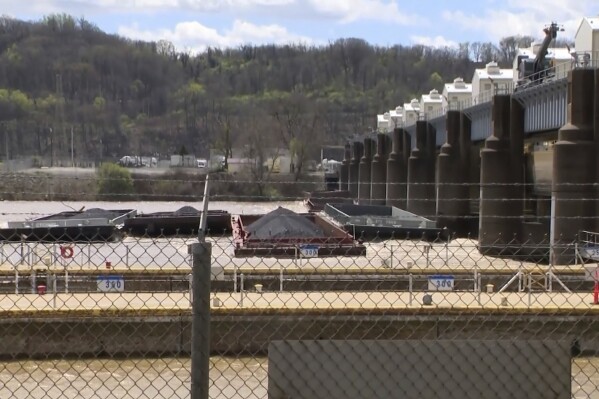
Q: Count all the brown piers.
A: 9